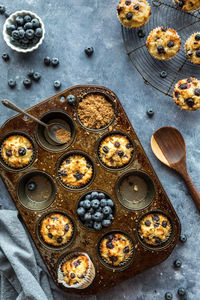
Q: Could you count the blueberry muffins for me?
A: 12